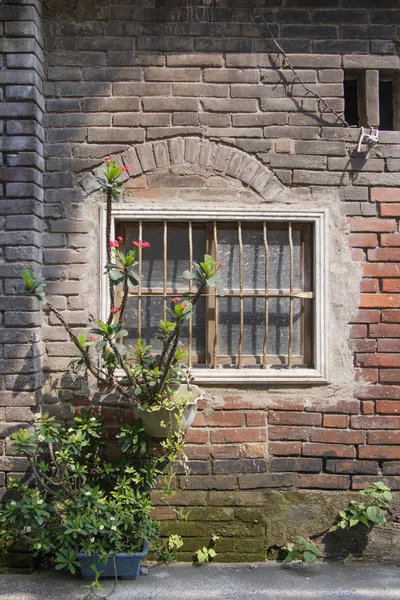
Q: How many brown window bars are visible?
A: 7